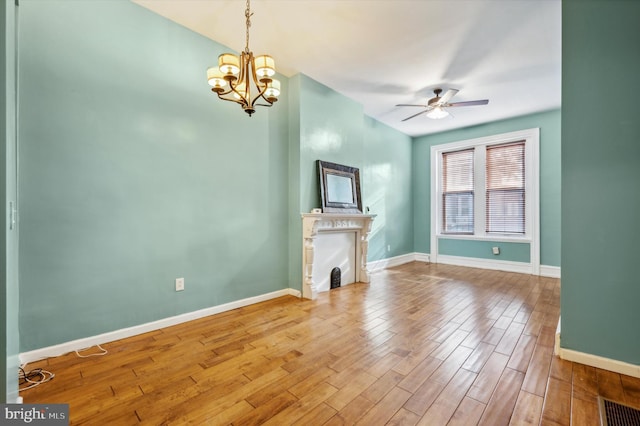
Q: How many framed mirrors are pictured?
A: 1